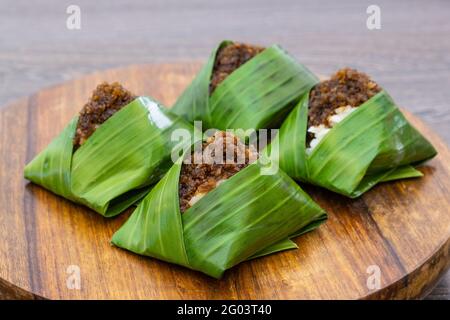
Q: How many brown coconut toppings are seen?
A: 4